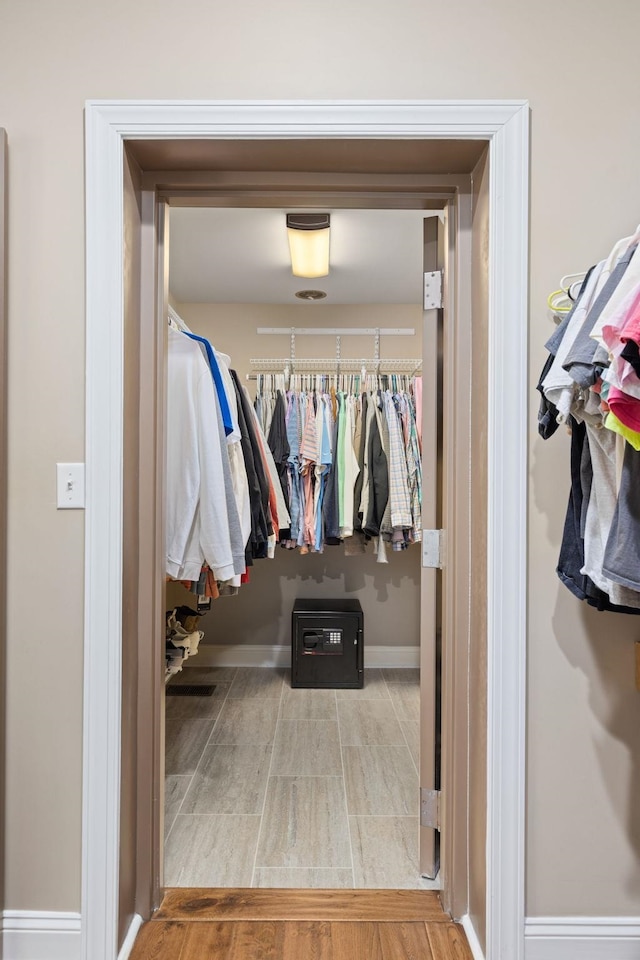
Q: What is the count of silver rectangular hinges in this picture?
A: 3